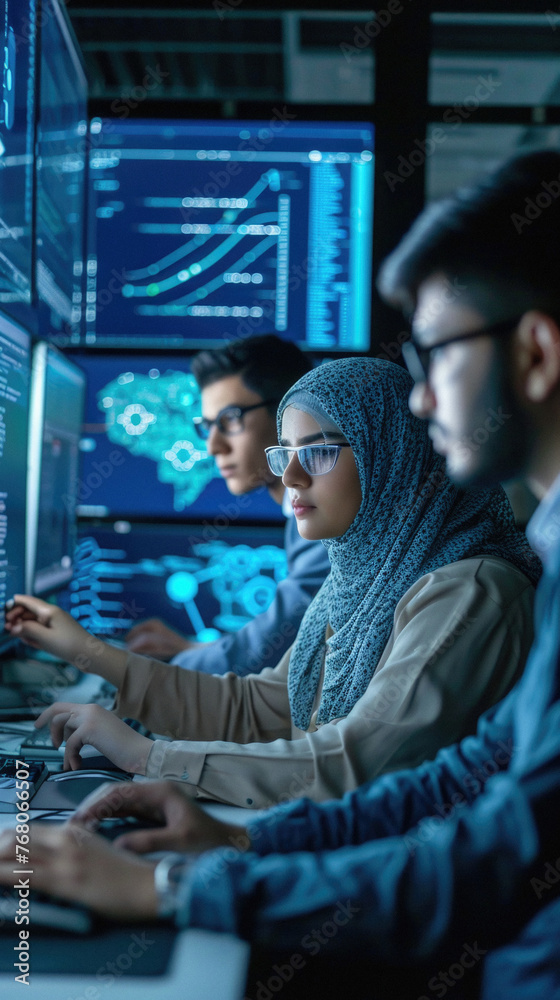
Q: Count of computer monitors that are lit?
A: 7